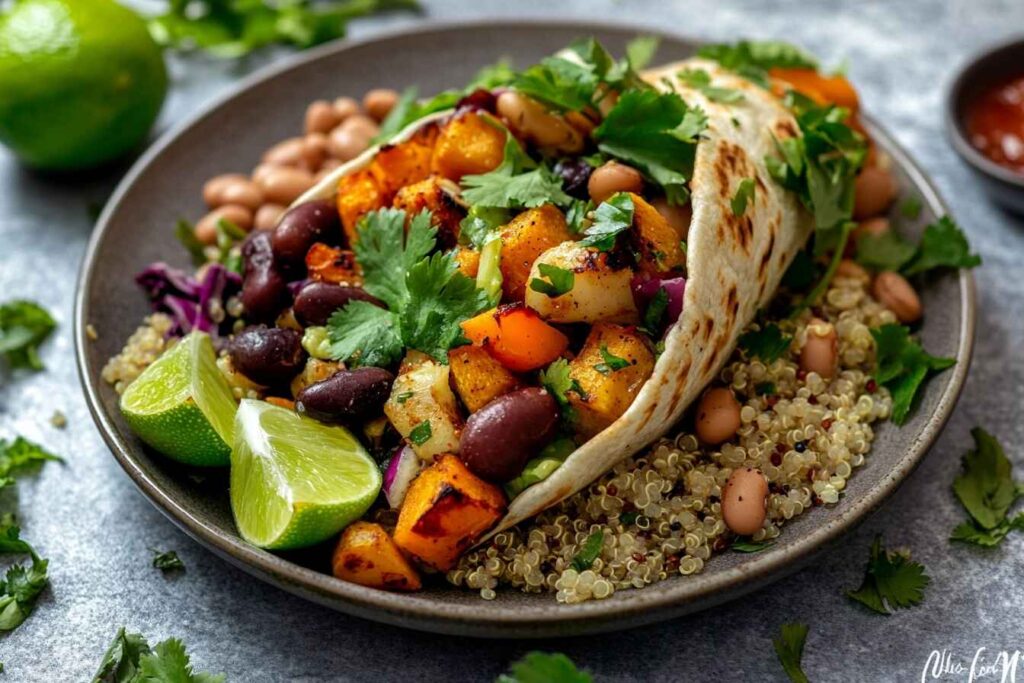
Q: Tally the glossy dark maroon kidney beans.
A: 6